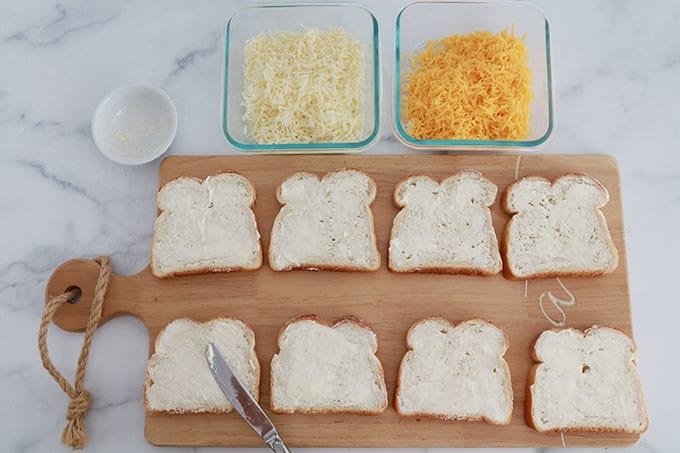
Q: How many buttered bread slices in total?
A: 8